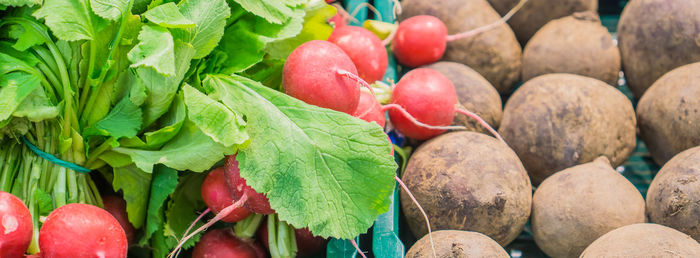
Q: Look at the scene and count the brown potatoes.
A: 12